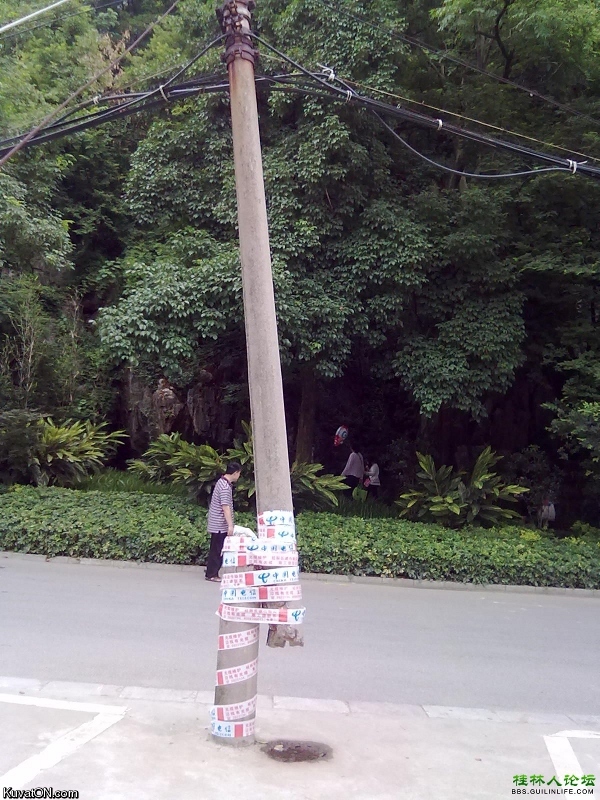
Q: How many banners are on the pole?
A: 11